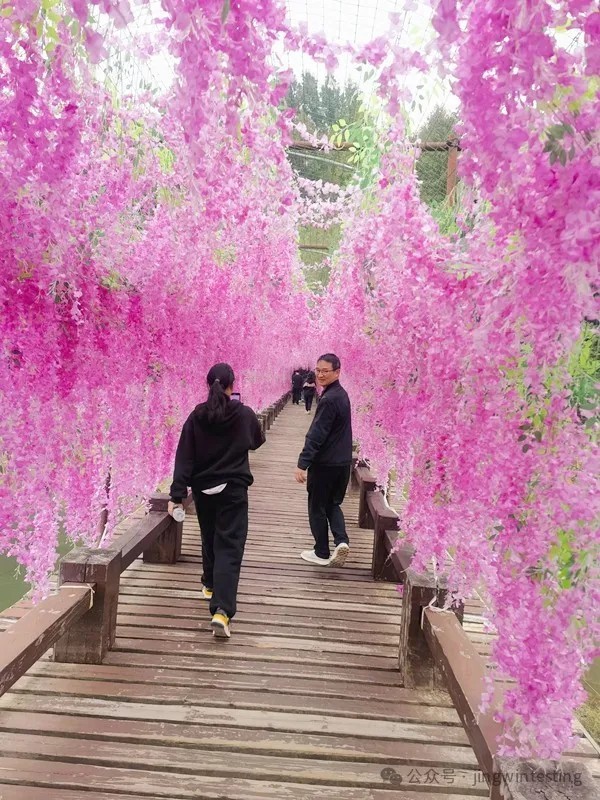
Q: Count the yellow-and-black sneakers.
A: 2